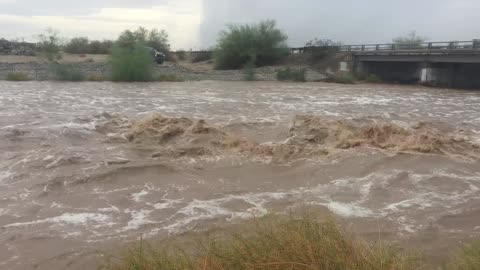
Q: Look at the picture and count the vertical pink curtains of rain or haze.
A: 0